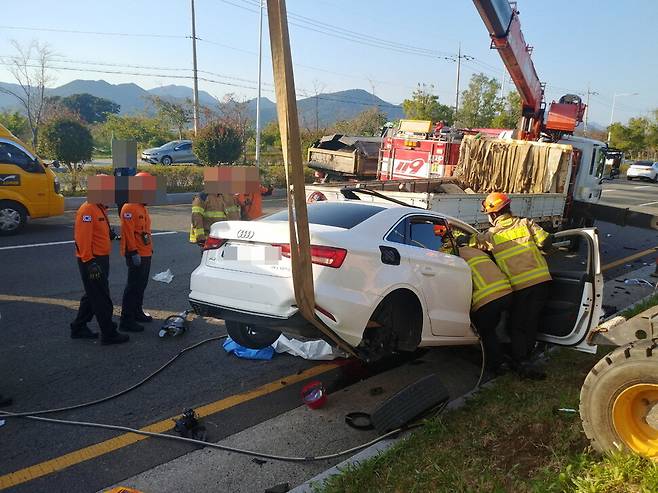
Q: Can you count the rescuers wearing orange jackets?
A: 3